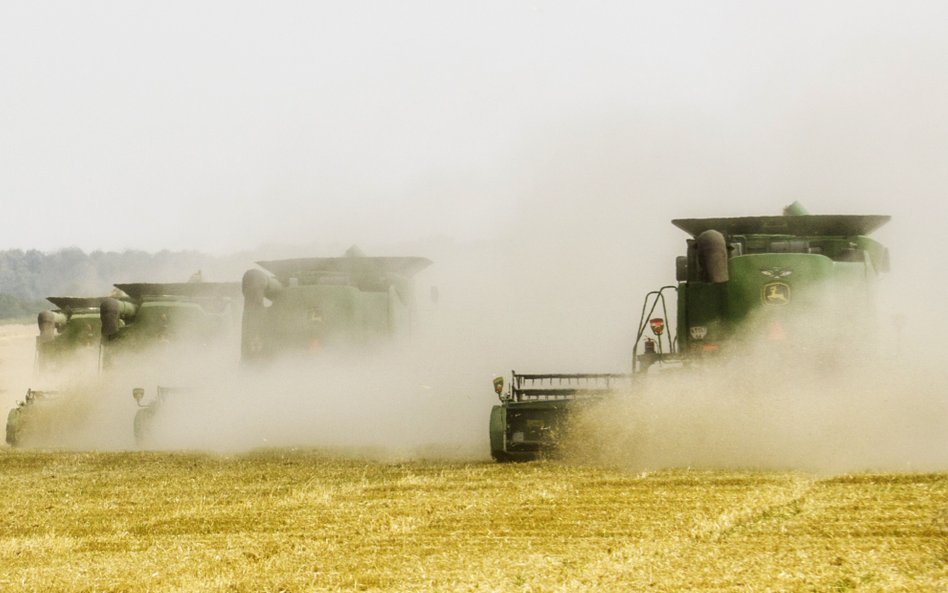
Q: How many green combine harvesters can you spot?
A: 4